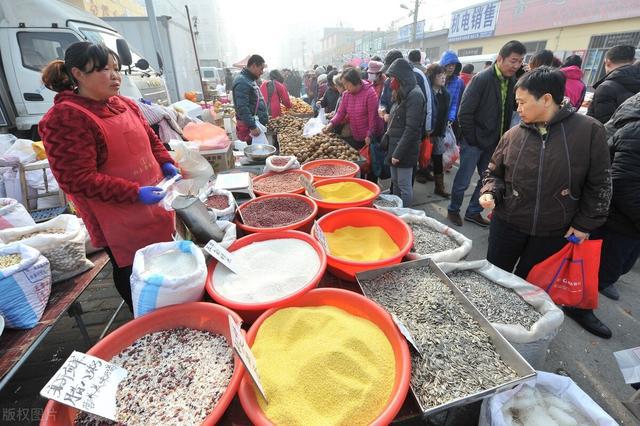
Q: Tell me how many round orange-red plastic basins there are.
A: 8